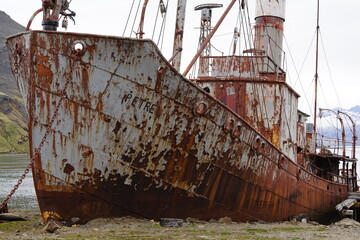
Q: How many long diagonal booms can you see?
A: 1